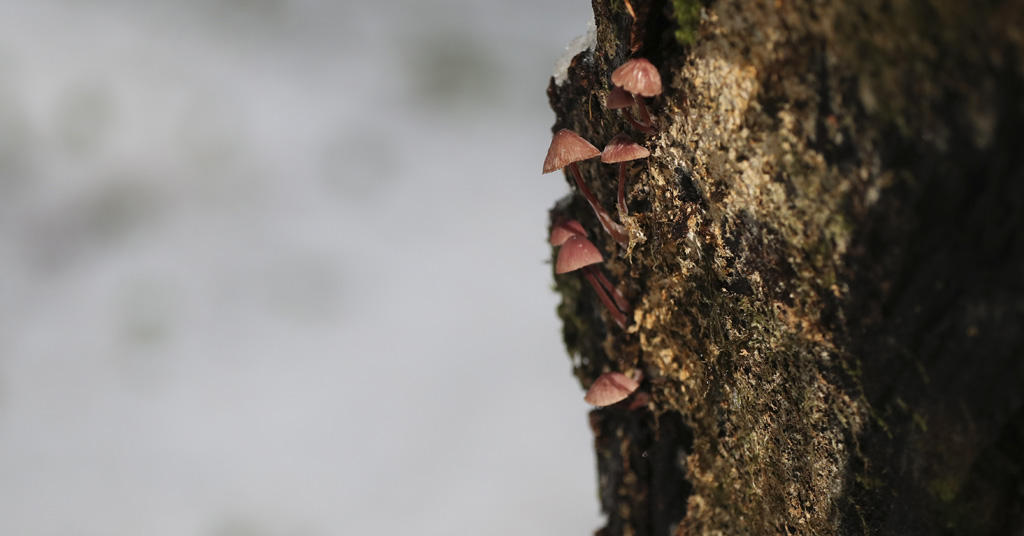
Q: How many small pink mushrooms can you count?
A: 7